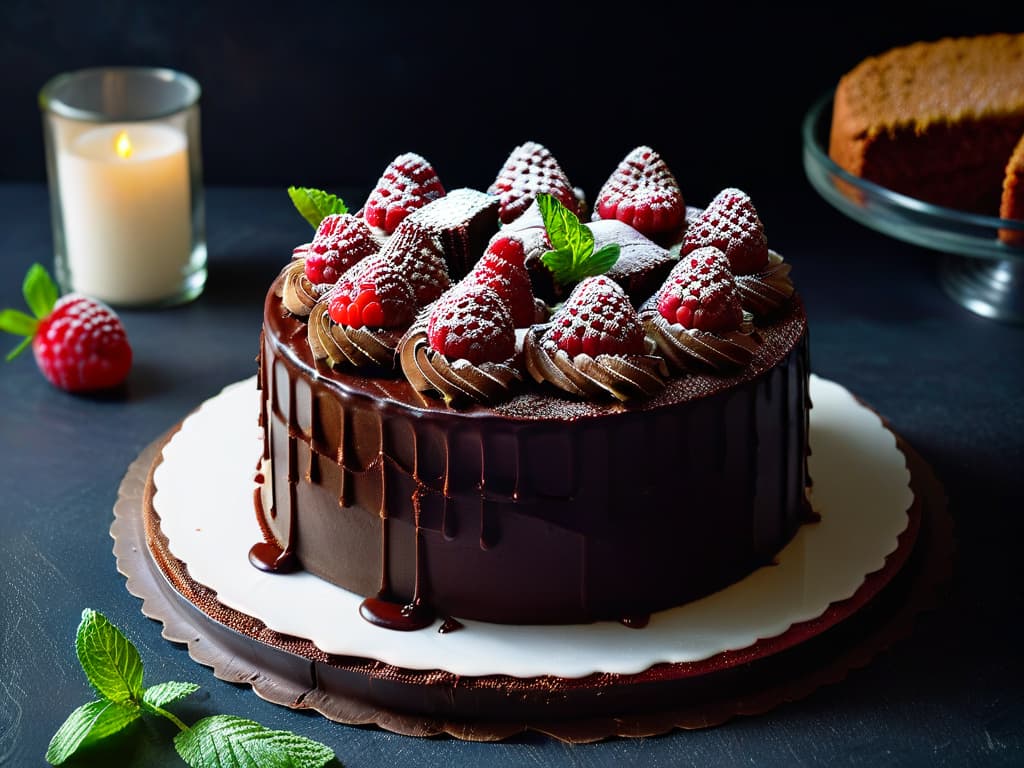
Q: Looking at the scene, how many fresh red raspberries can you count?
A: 12